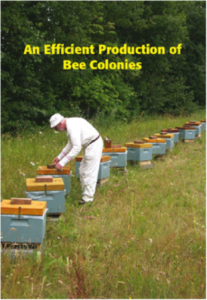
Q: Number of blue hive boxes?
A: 12